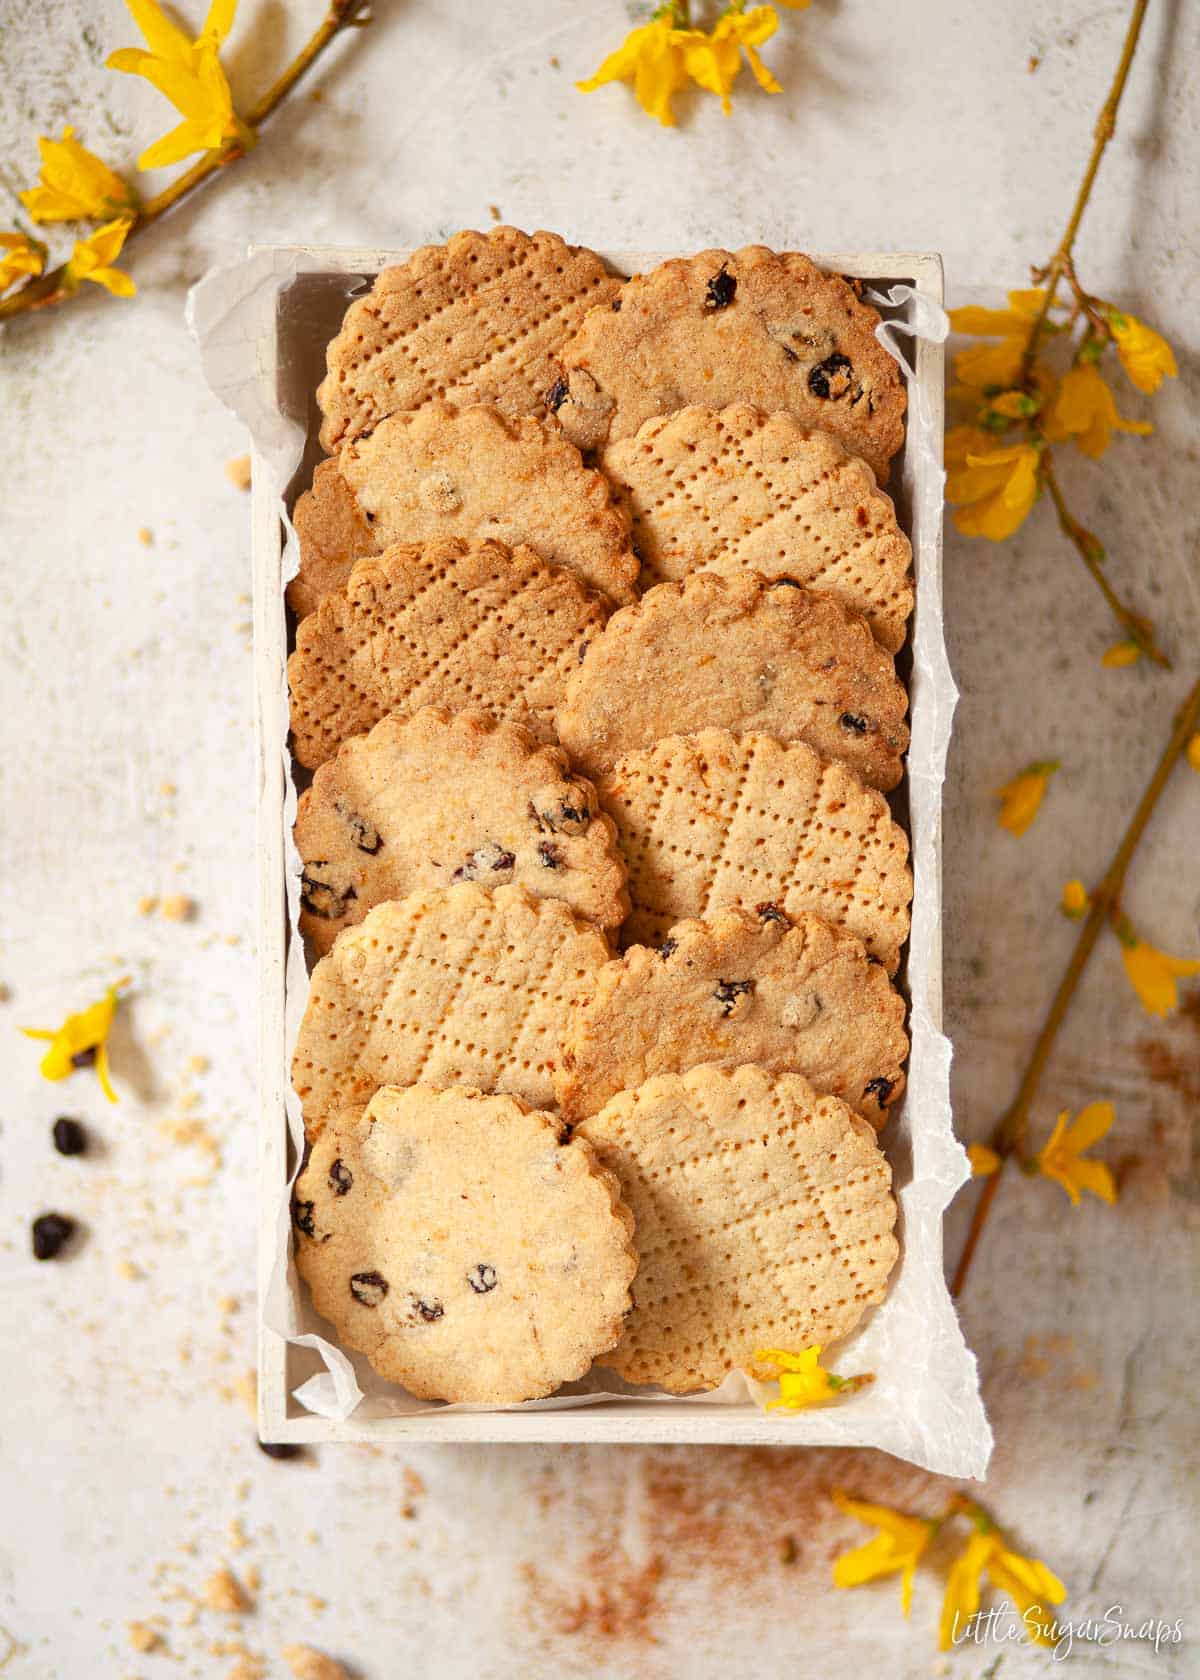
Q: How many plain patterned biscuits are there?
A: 6